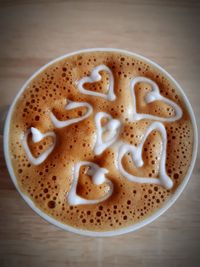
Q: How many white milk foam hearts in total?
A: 7